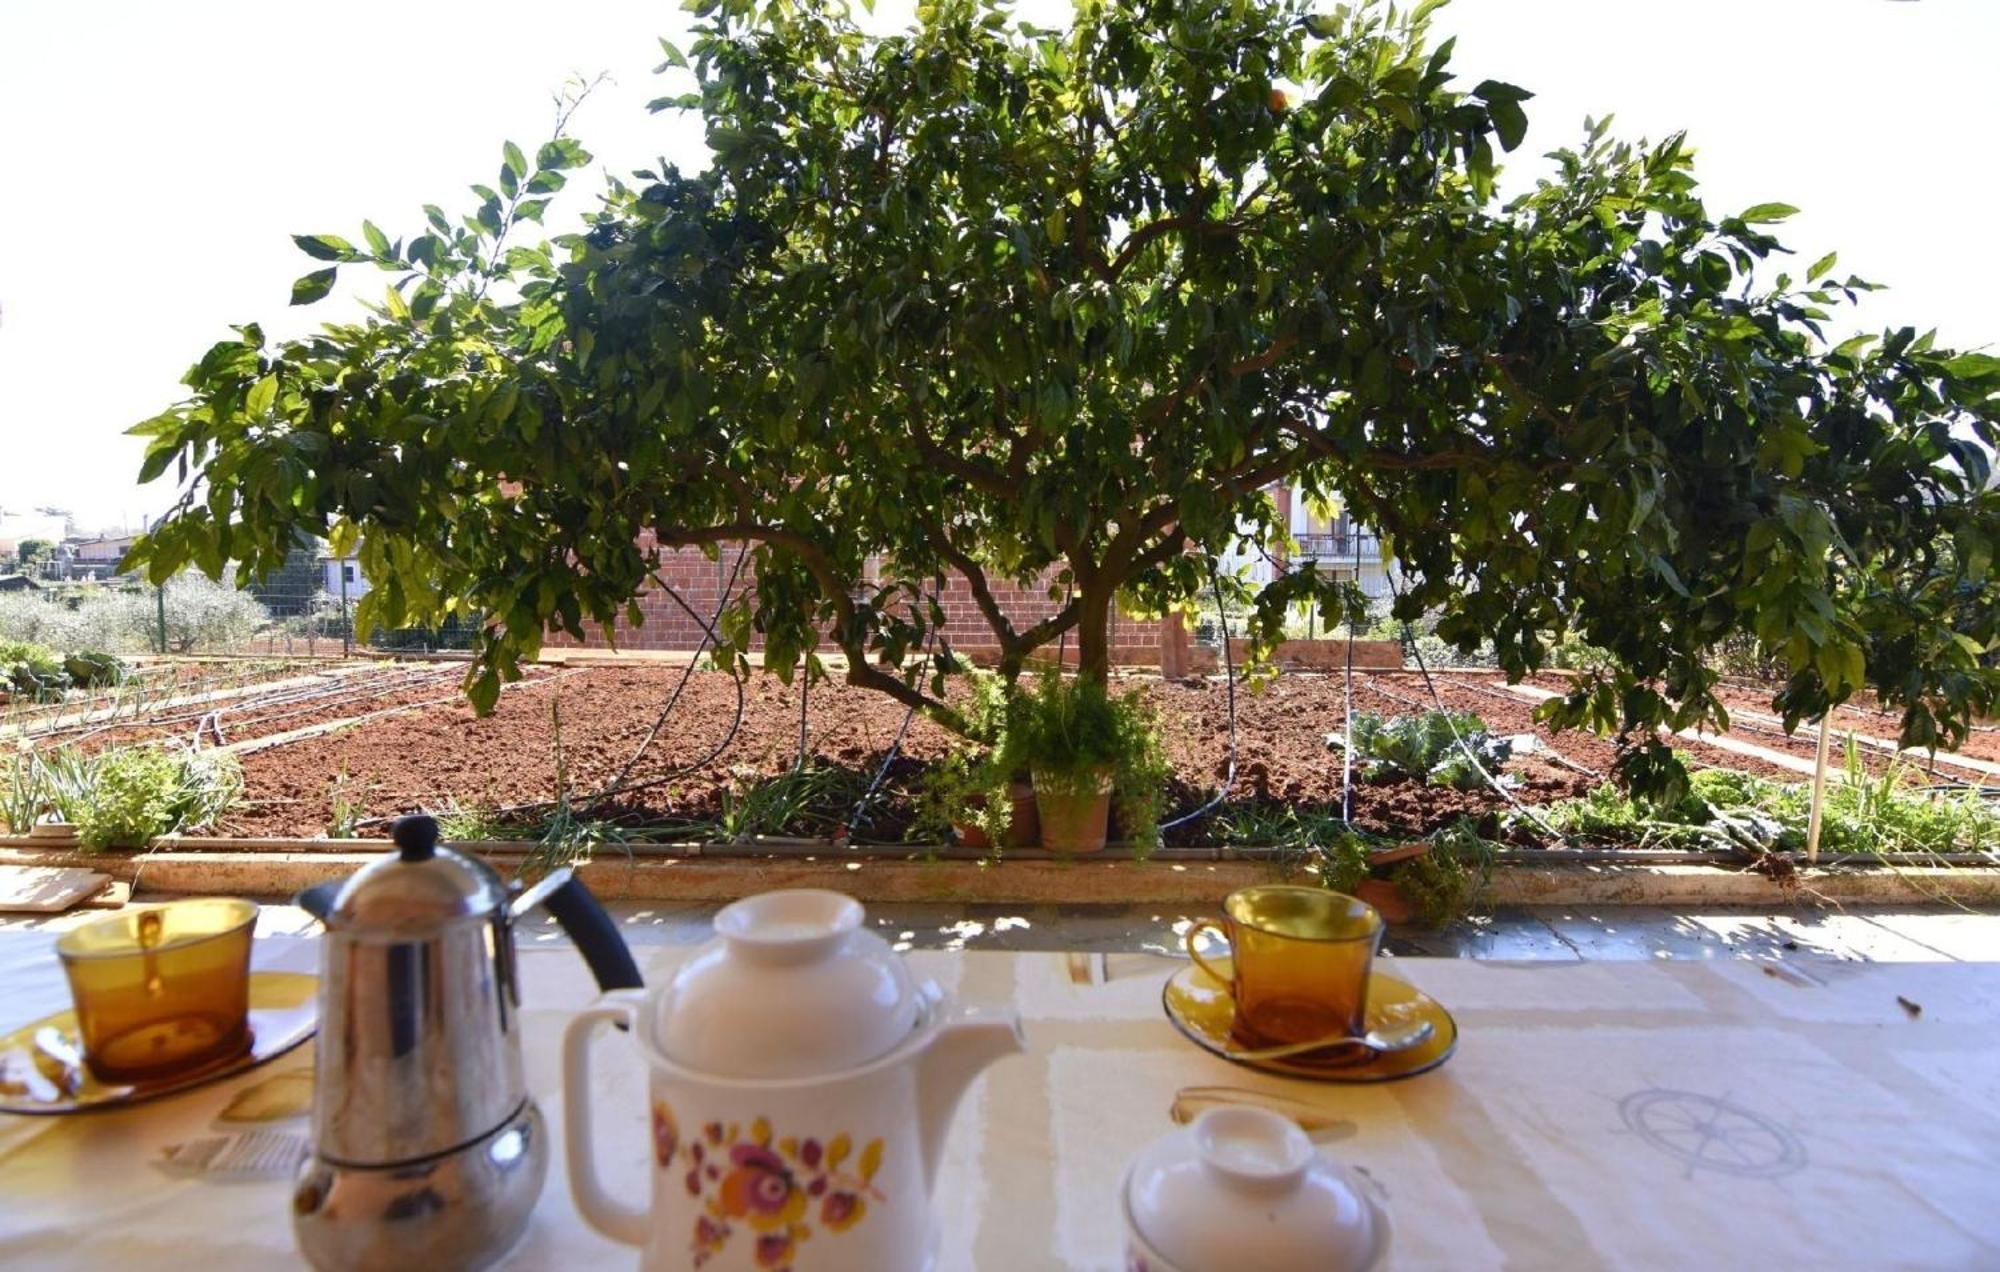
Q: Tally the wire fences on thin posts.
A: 1